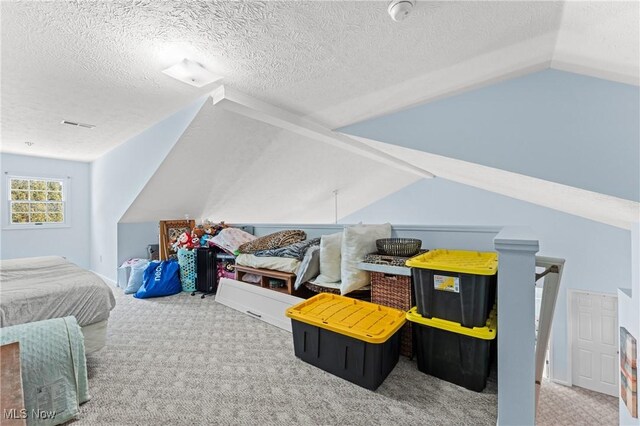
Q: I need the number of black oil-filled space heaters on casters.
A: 1